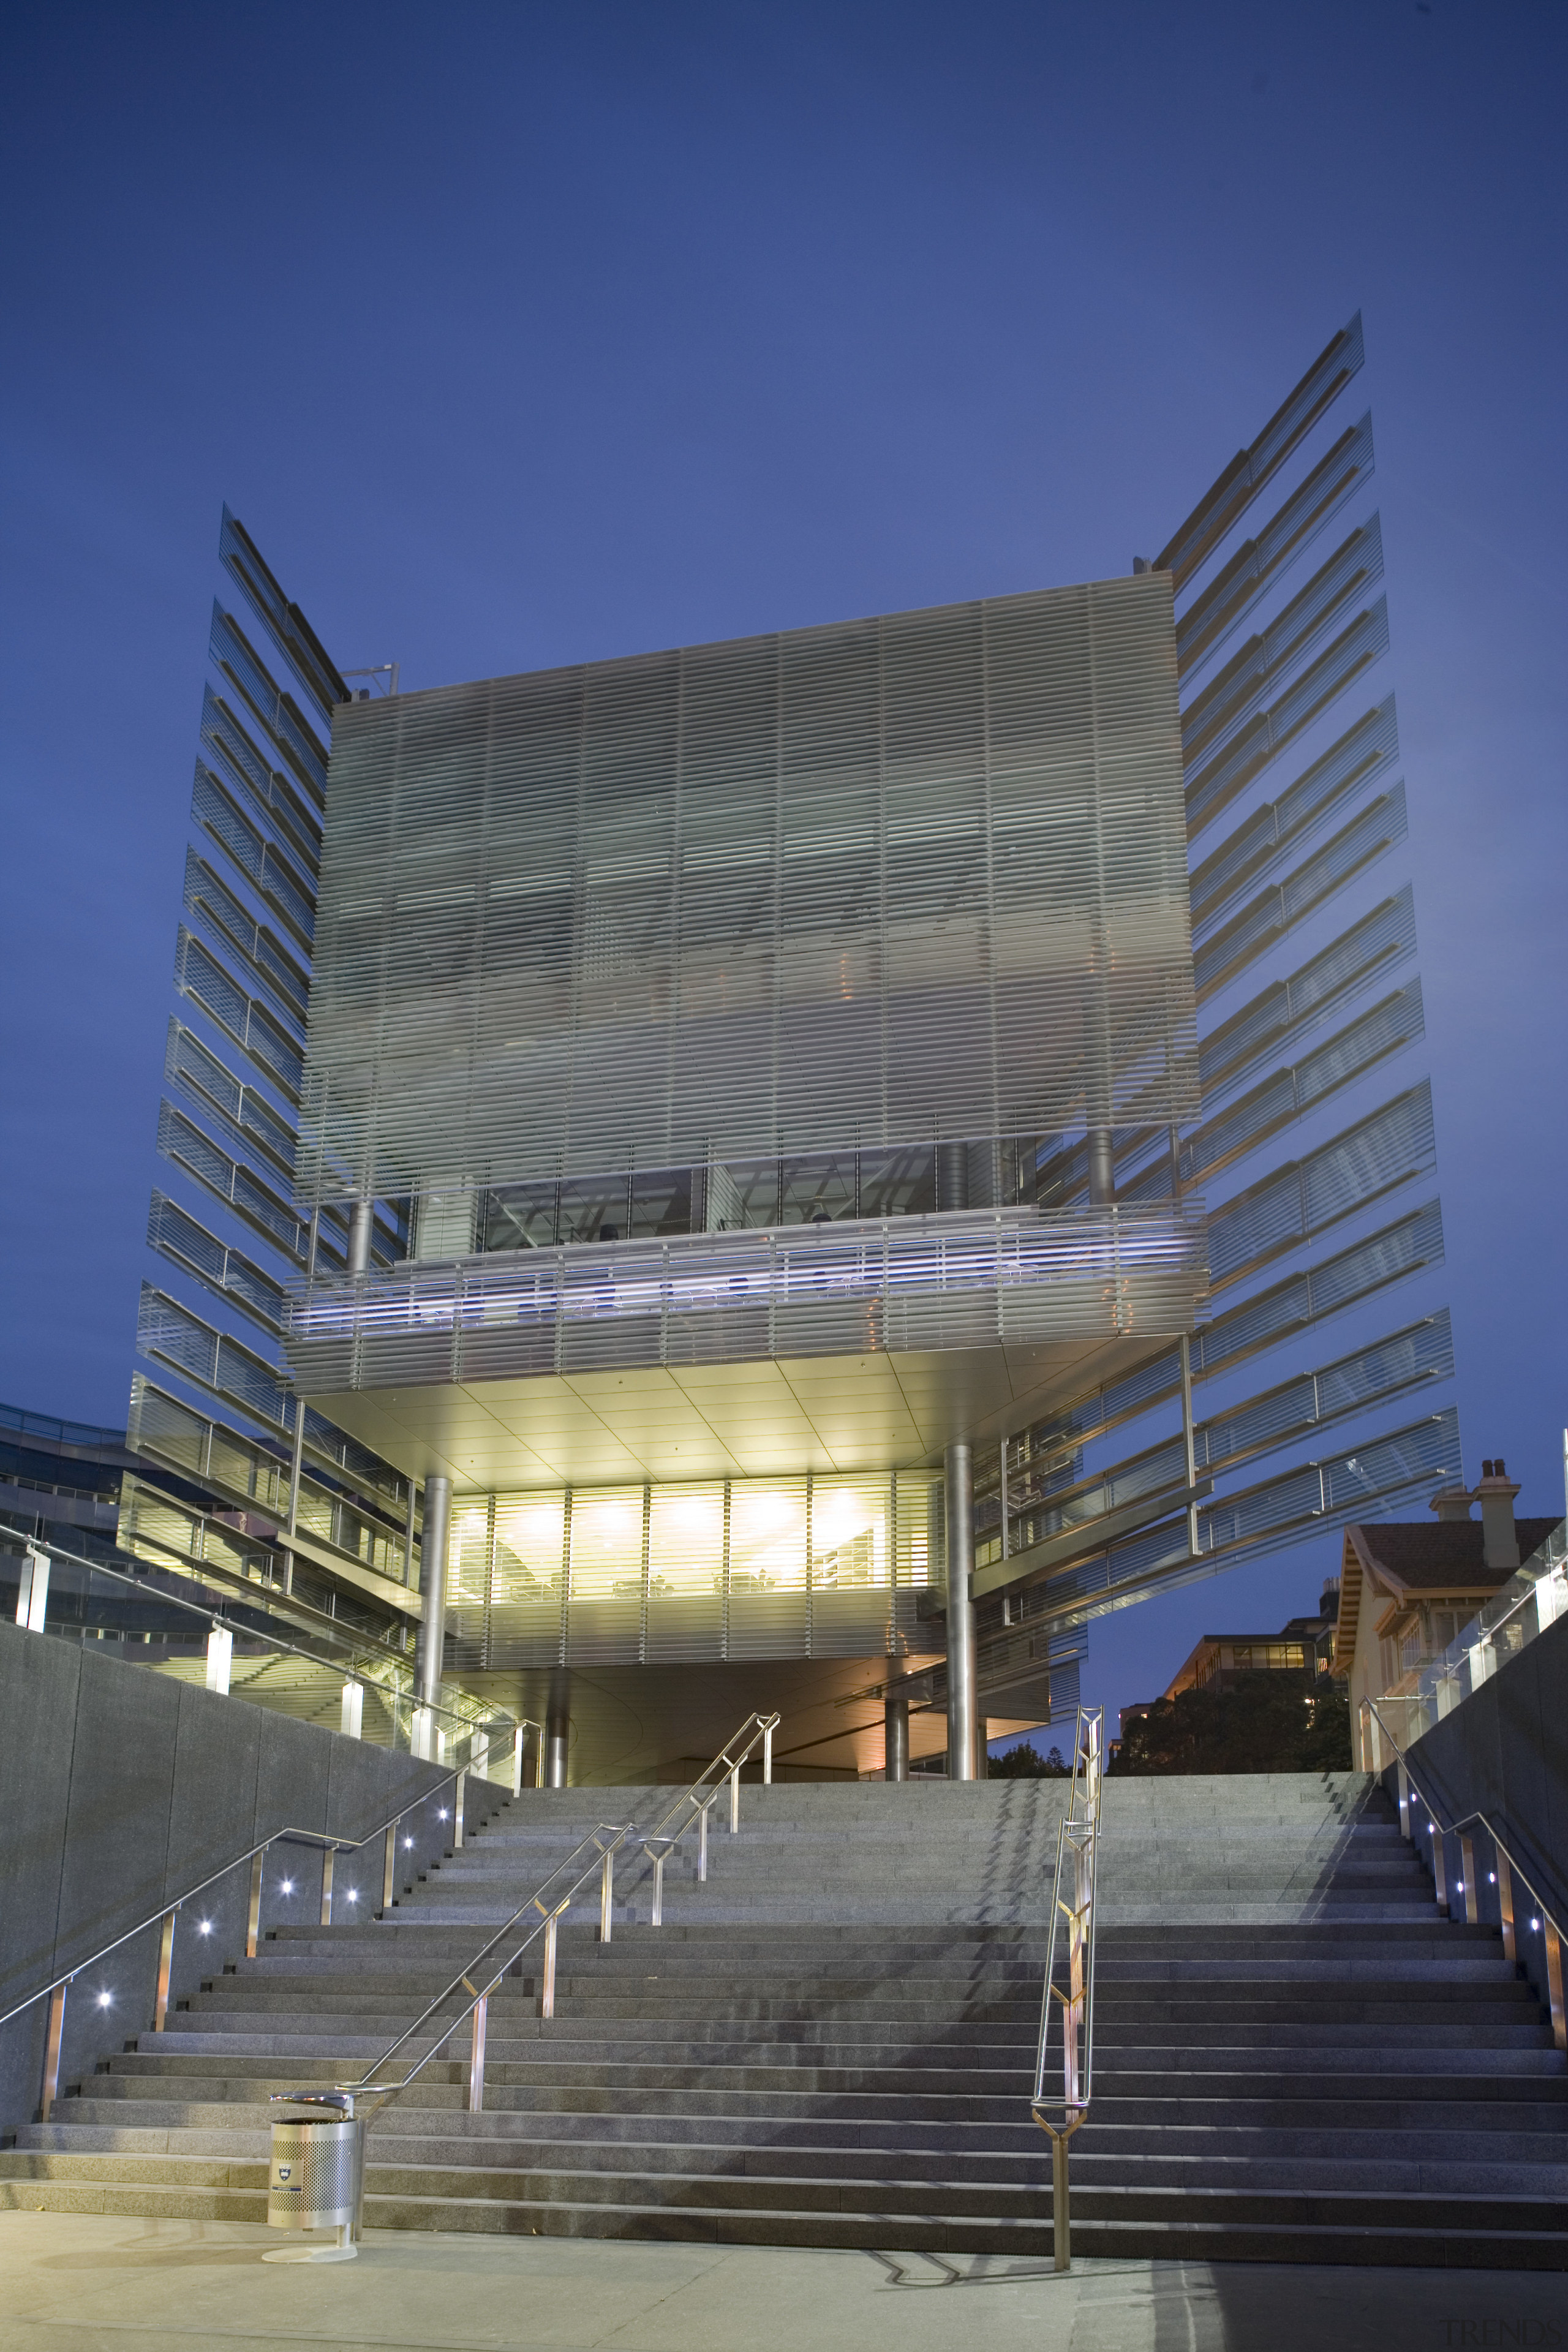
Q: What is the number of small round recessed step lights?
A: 11